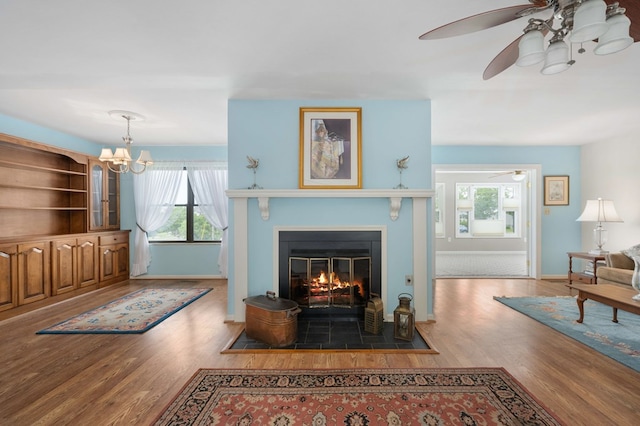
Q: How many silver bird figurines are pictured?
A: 2